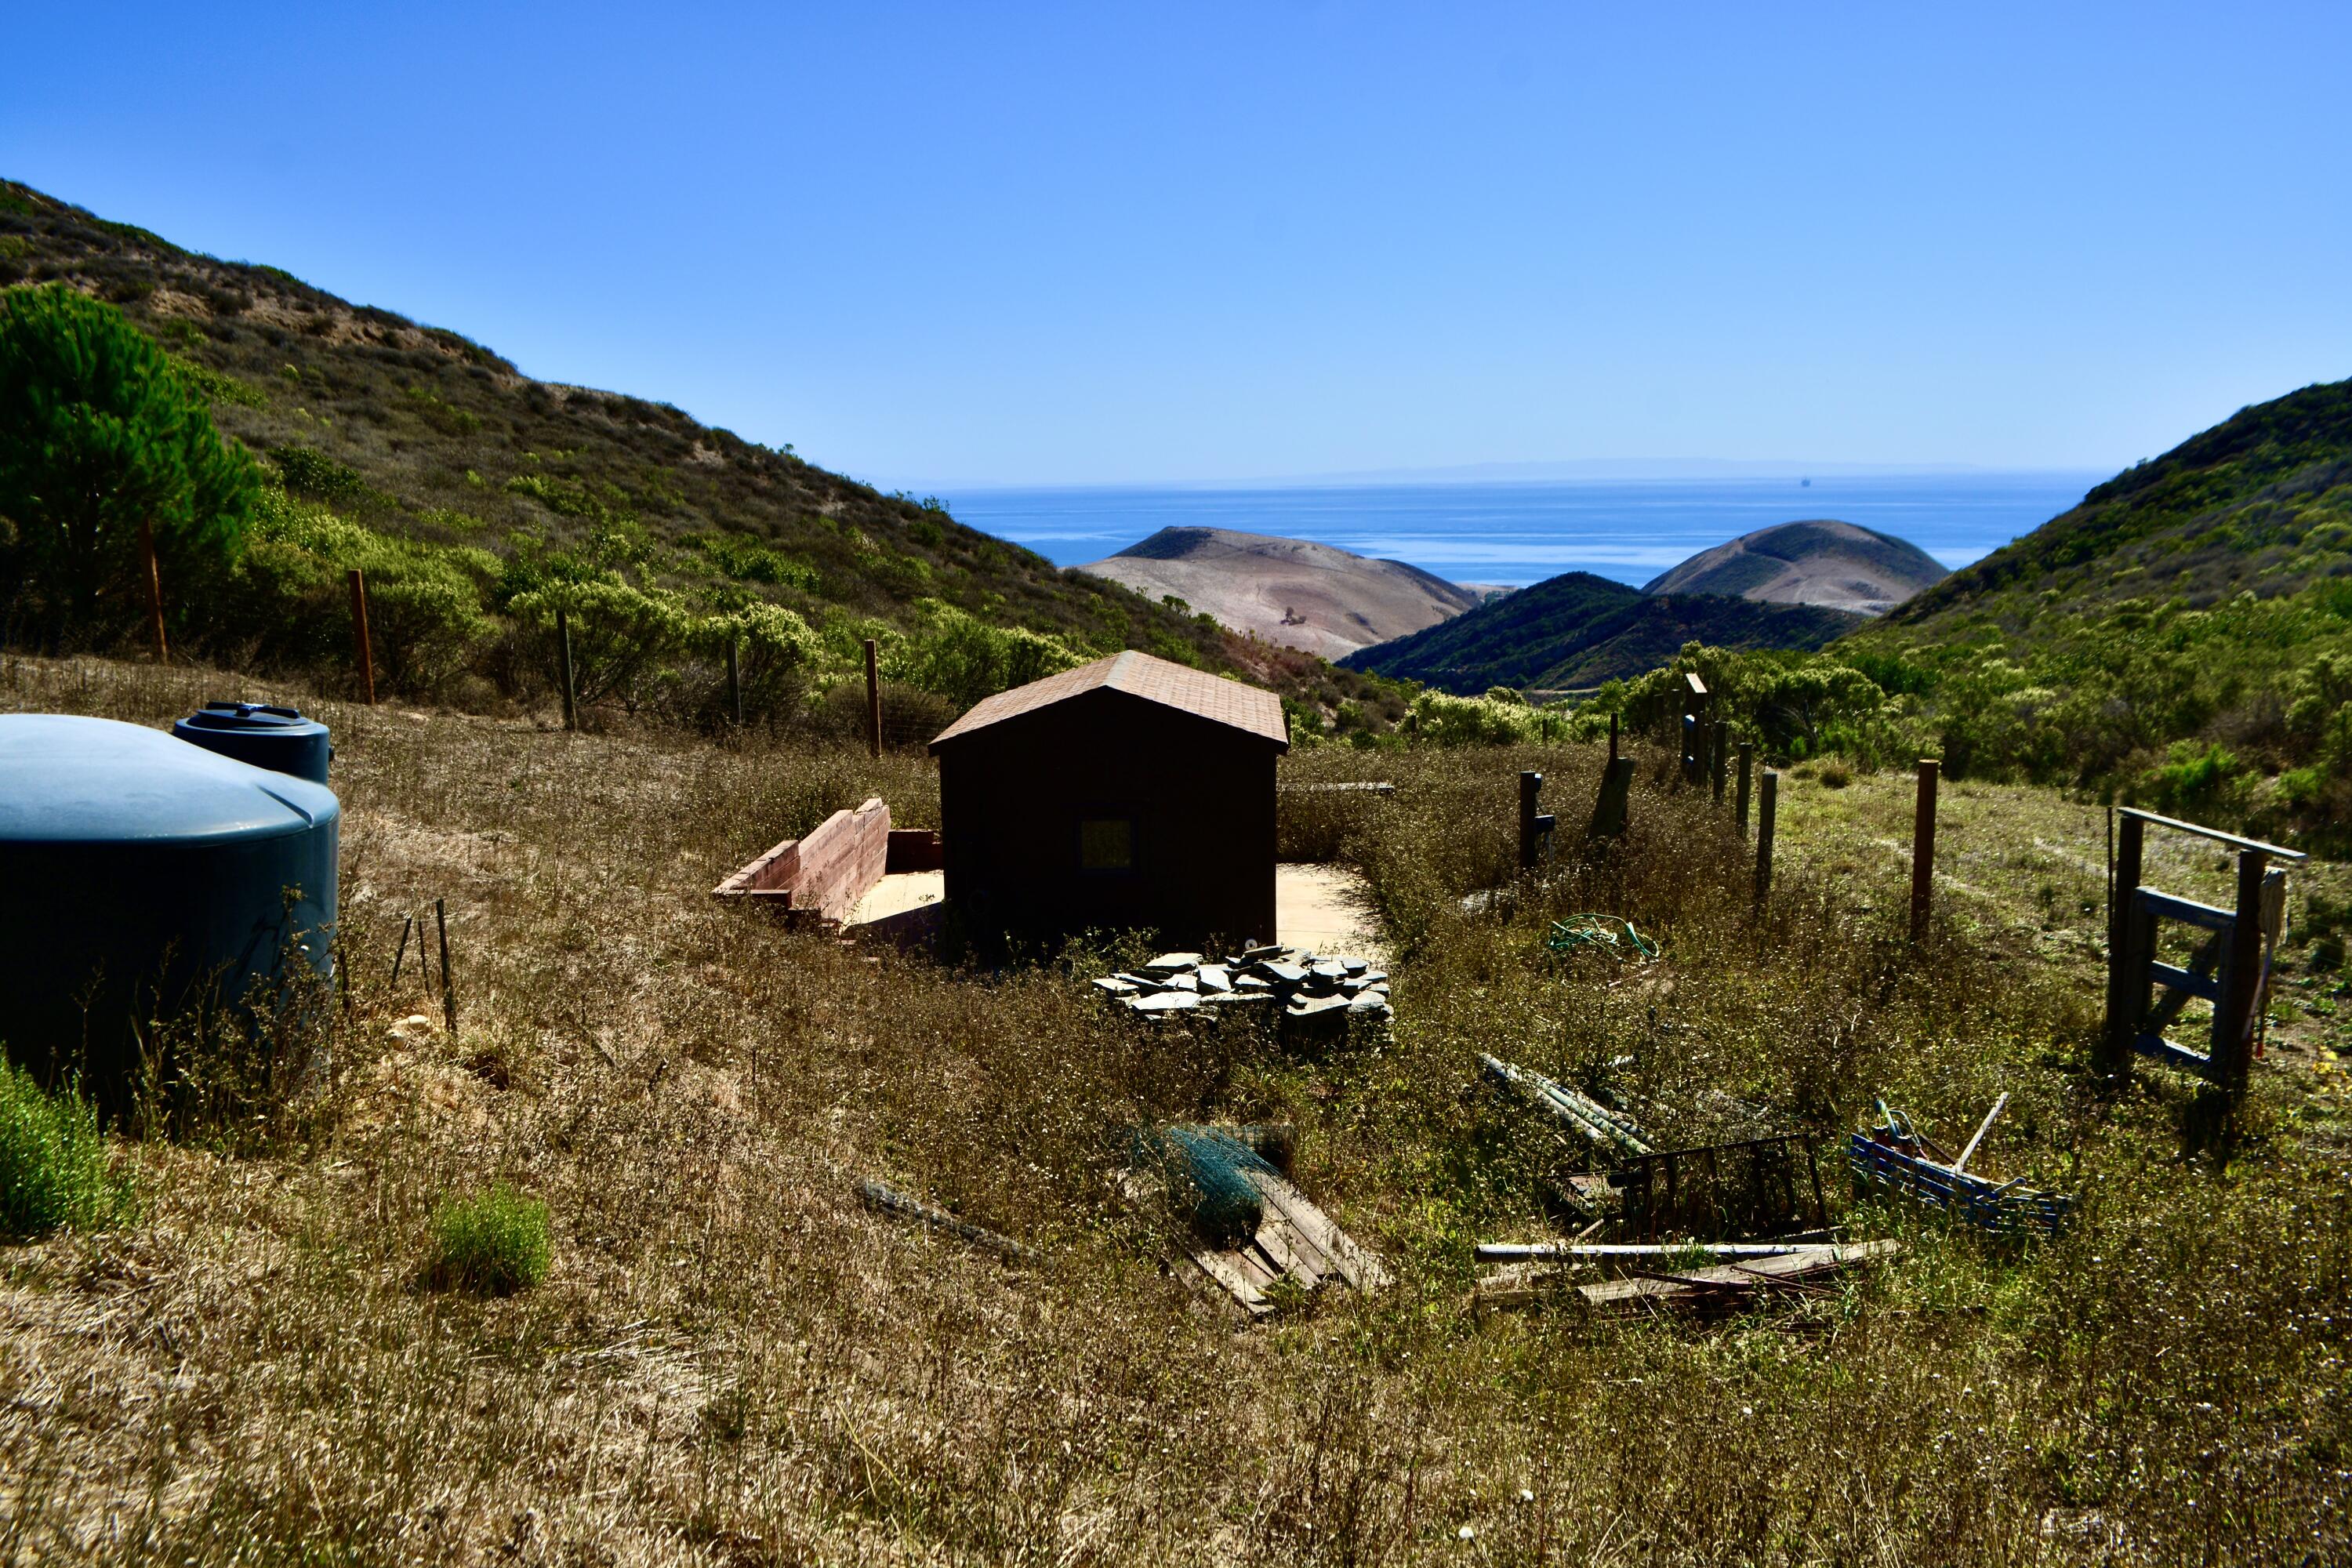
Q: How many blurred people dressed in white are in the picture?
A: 0